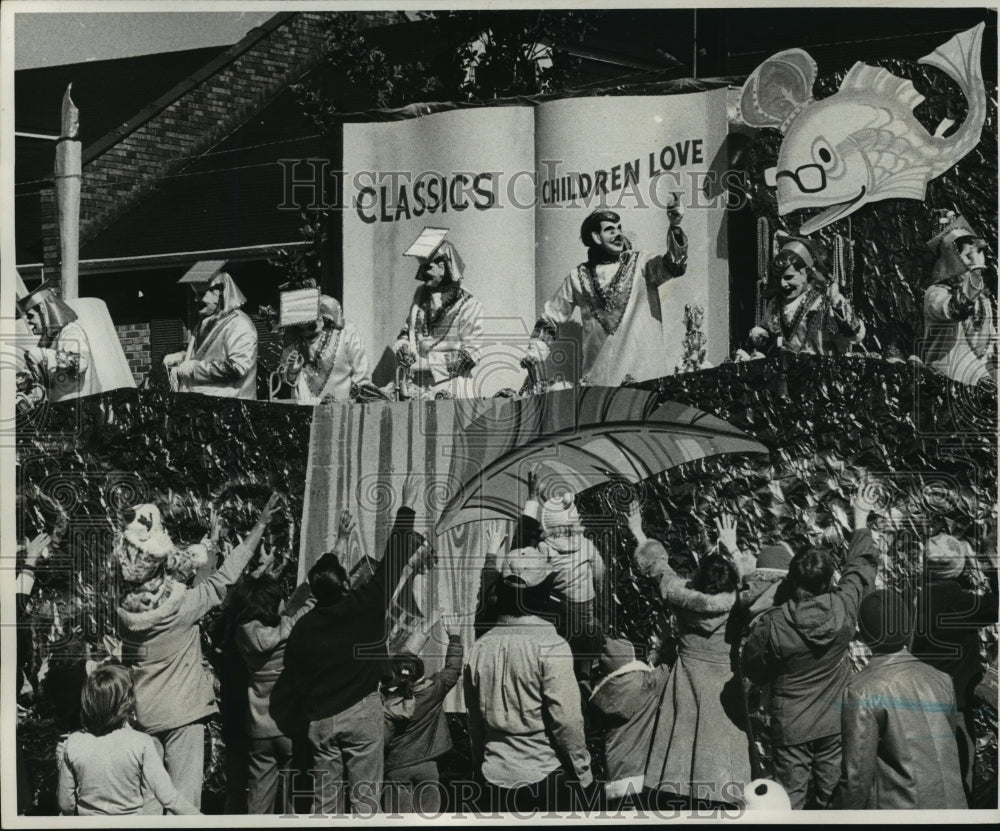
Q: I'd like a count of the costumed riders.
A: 7